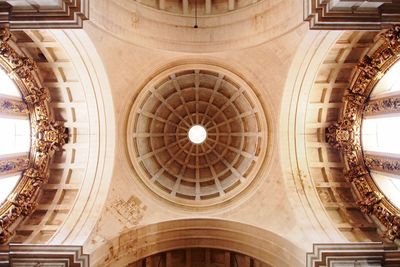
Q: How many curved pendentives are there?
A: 4